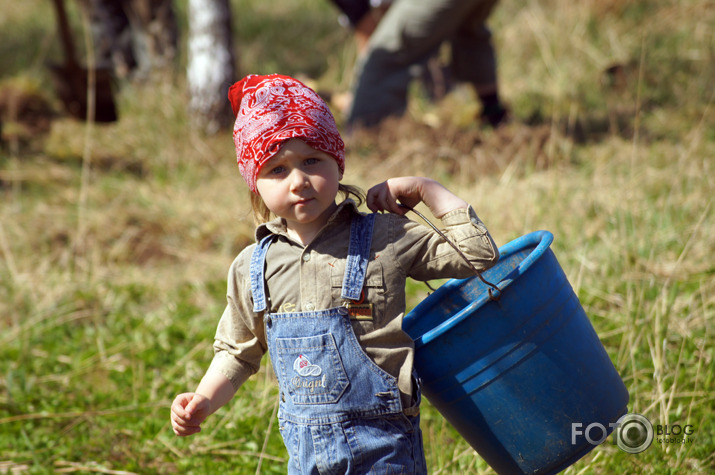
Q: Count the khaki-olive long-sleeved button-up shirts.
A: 1